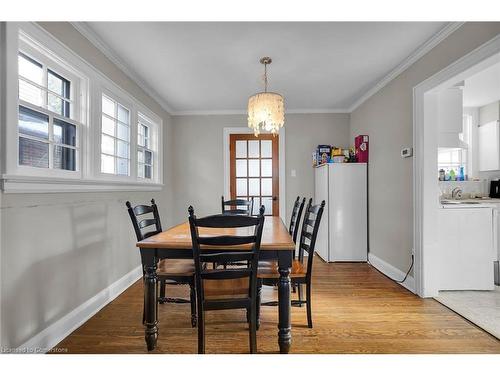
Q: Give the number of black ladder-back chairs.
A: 5